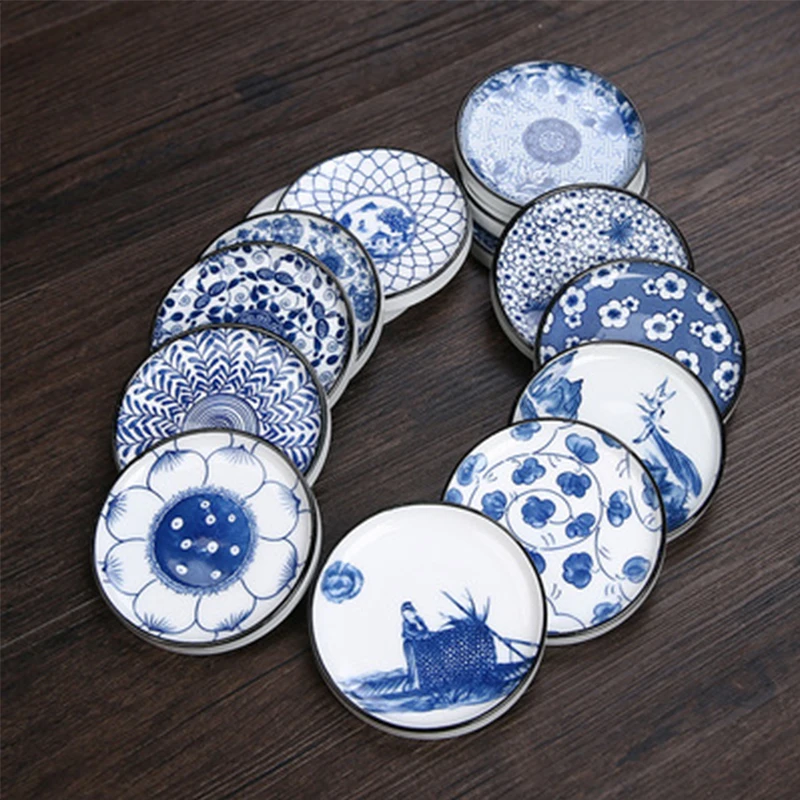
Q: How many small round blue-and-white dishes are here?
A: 11